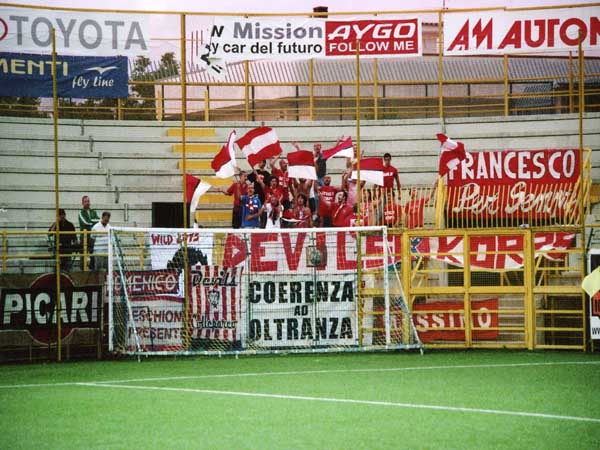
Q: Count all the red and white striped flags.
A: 7